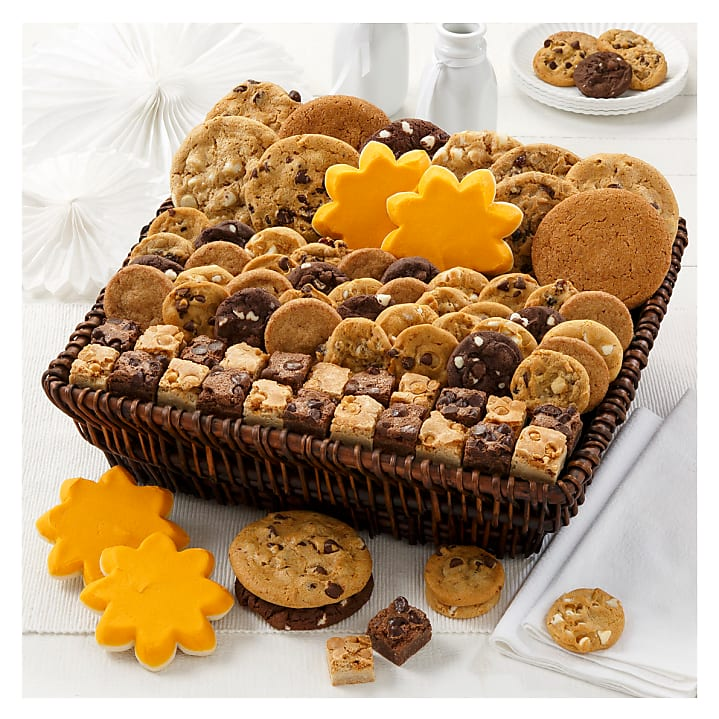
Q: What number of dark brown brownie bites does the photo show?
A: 12